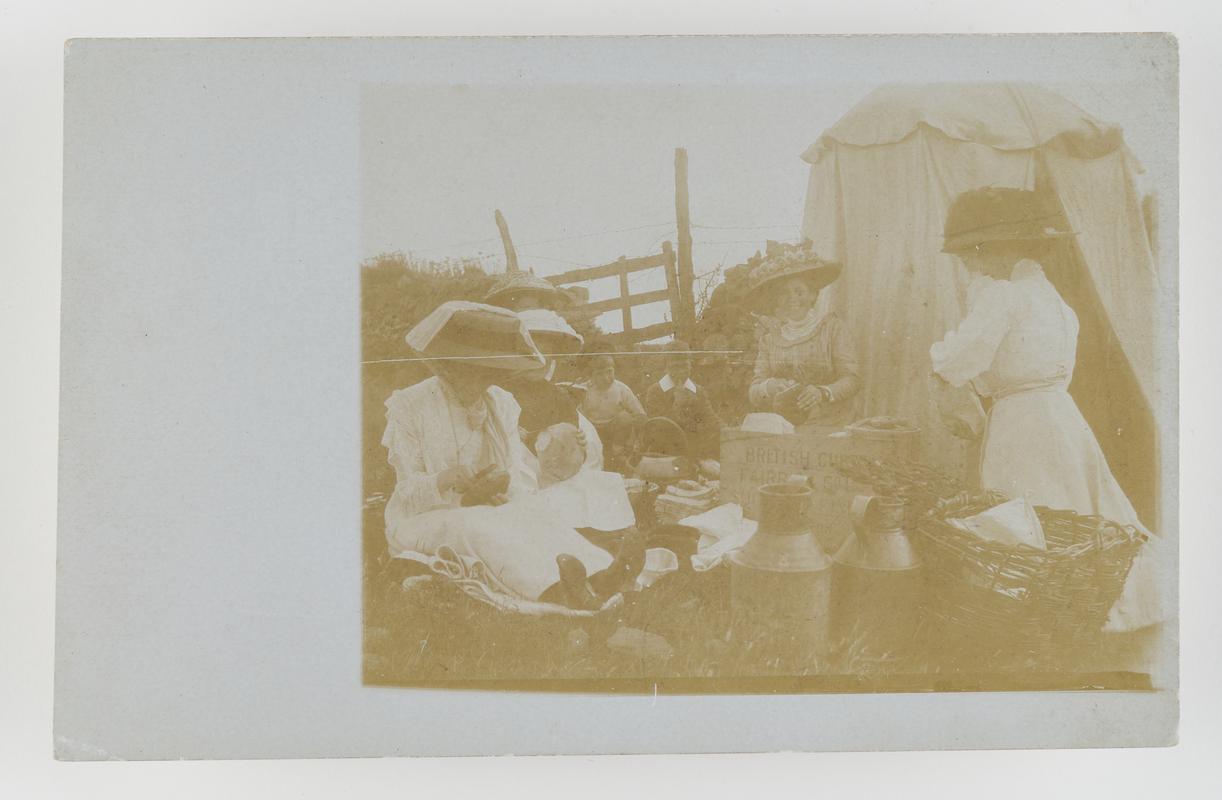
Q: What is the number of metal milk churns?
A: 2